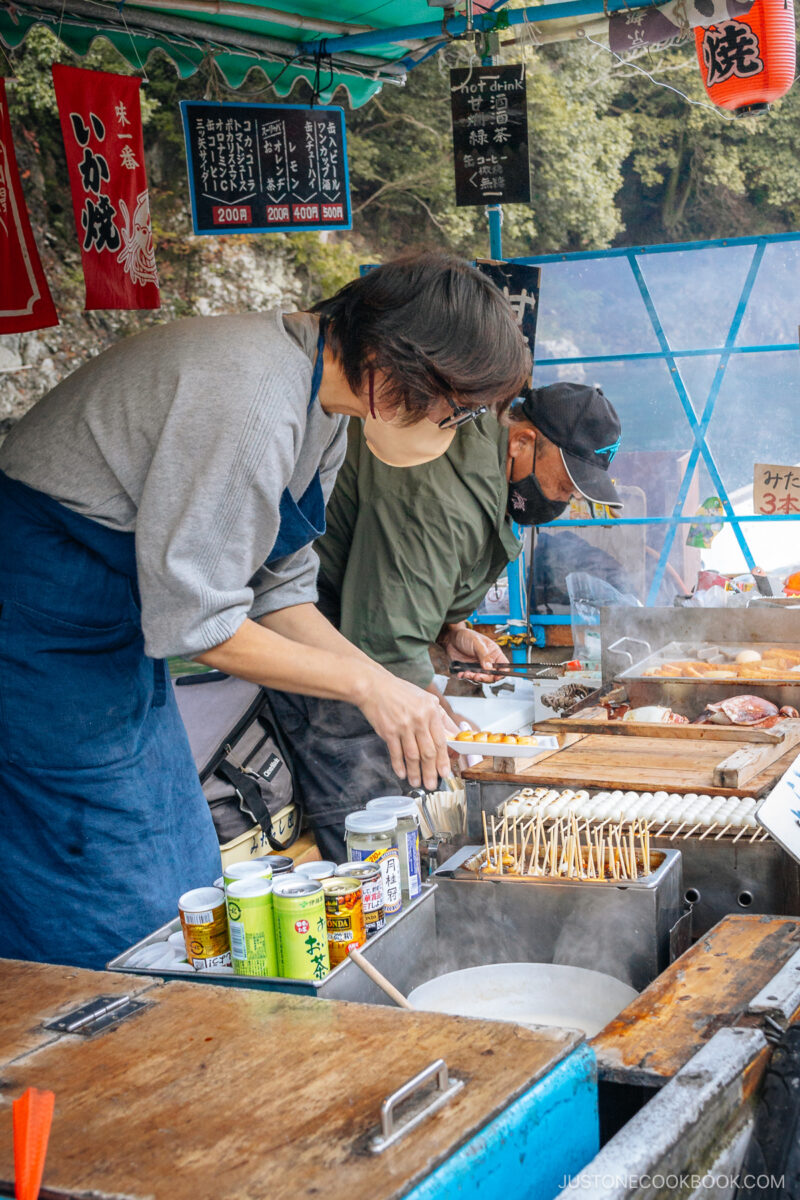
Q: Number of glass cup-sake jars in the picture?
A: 2